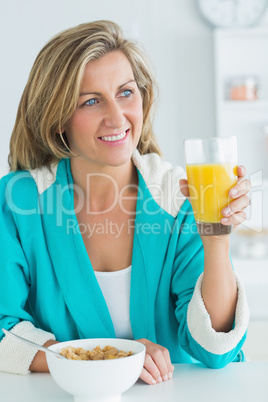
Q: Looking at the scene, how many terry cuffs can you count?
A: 2